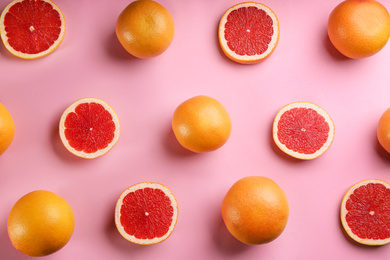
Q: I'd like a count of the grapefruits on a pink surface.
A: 13